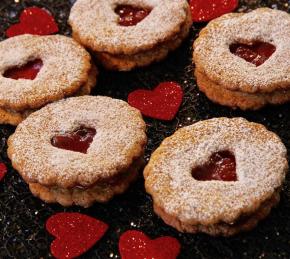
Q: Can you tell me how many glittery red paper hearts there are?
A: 6